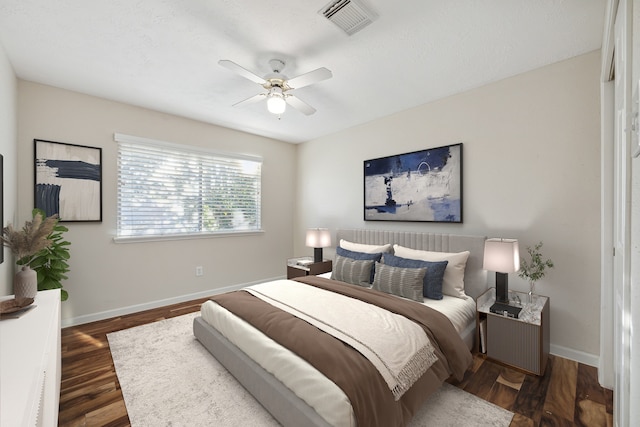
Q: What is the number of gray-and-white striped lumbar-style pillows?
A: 2